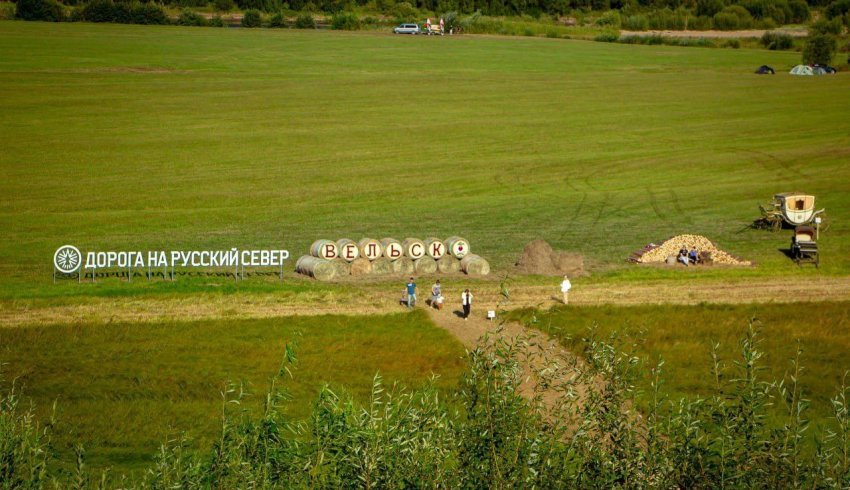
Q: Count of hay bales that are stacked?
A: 15